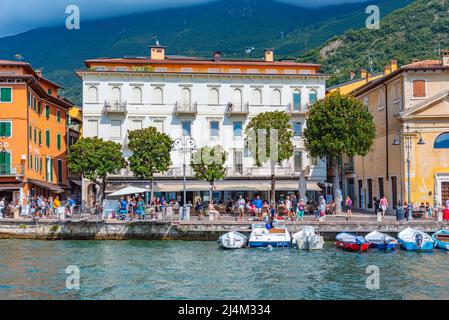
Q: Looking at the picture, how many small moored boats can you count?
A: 7